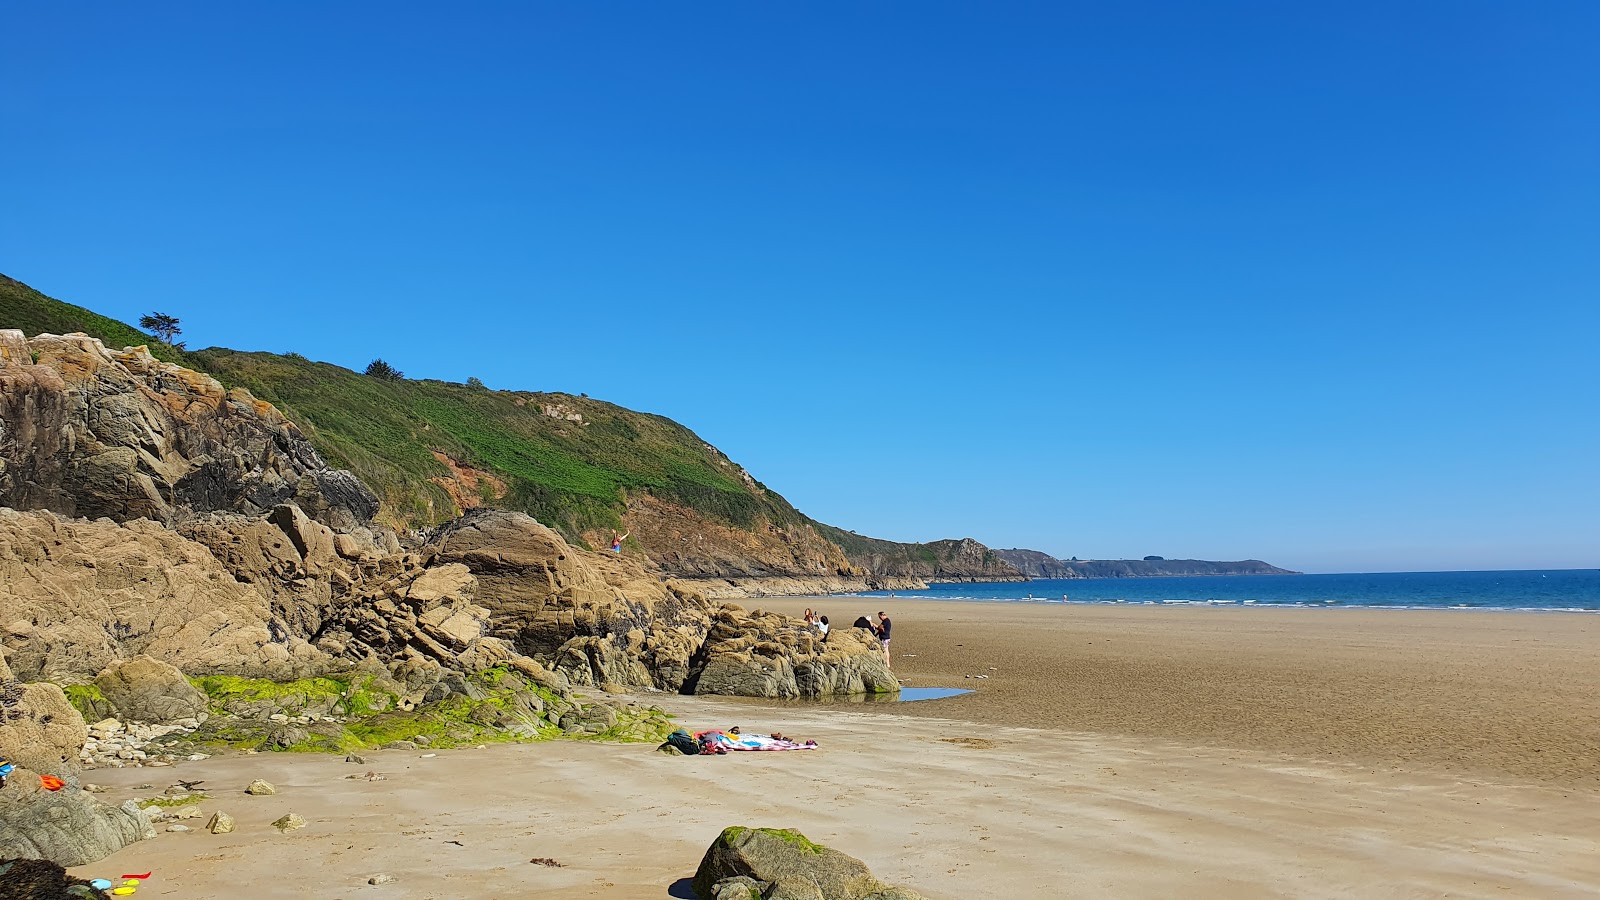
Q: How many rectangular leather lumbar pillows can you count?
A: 0